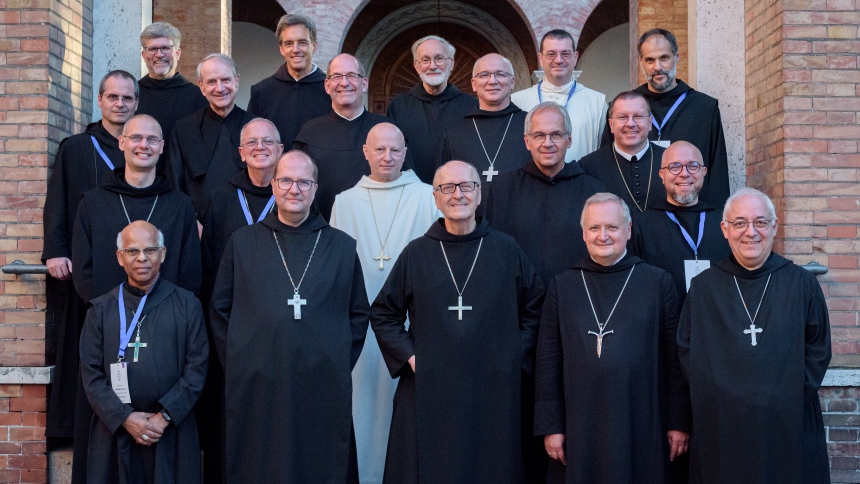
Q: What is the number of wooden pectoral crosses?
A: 0